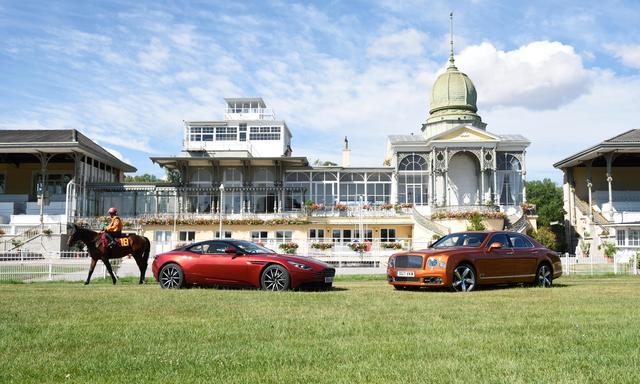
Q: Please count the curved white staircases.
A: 2